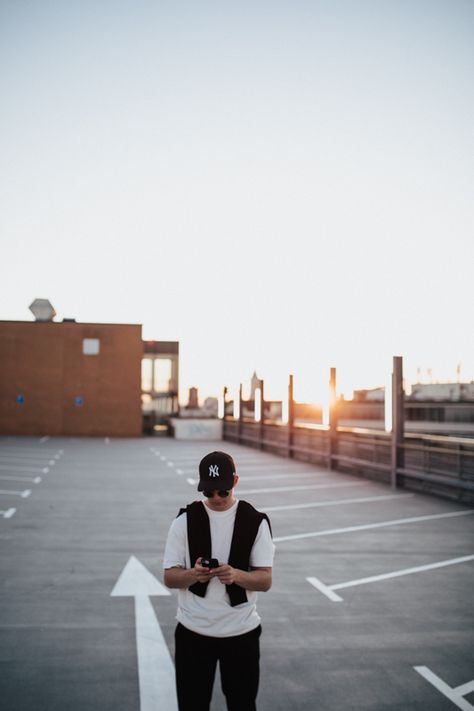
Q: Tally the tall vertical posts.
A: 6